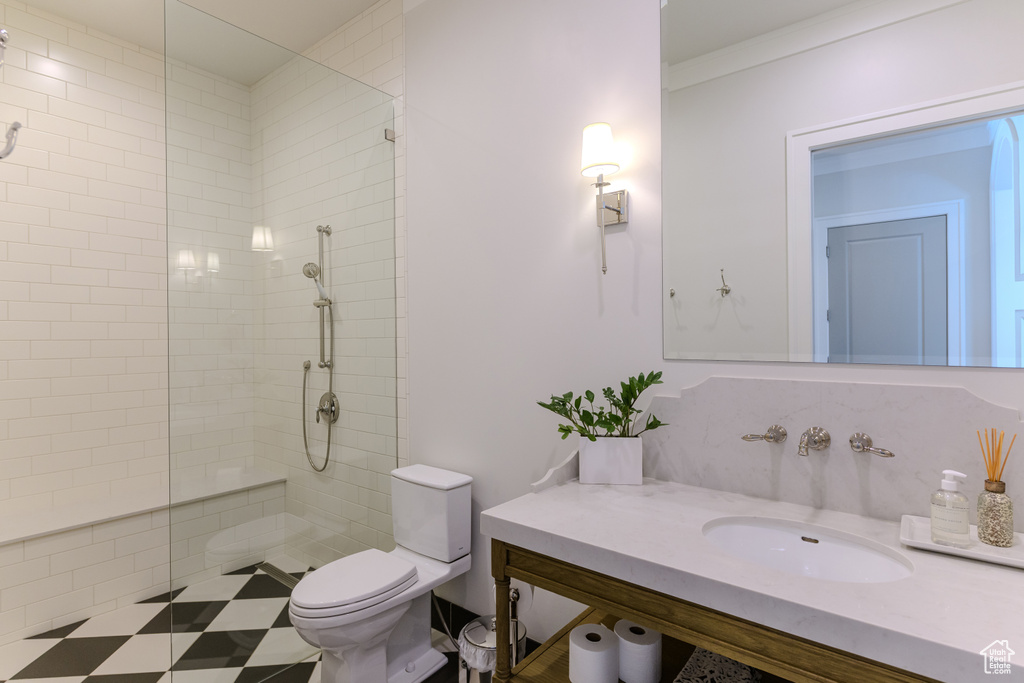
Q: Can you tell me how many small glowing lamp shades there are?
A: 4